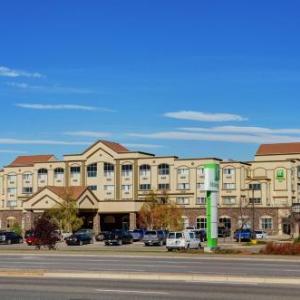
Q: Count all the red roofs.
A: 4